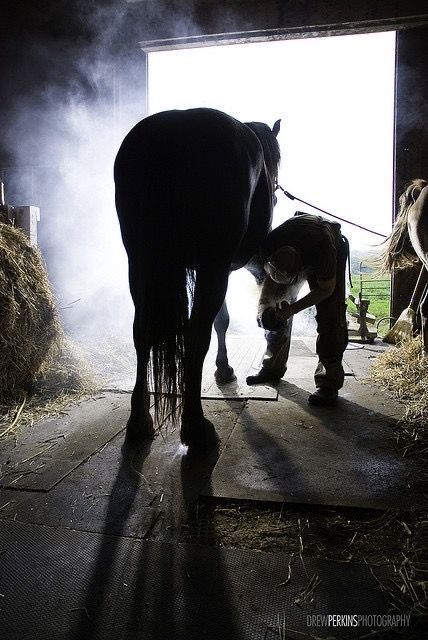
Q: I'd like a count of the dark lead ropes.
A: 1